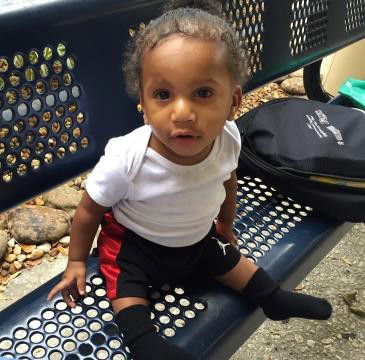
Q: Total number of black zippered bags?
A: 1